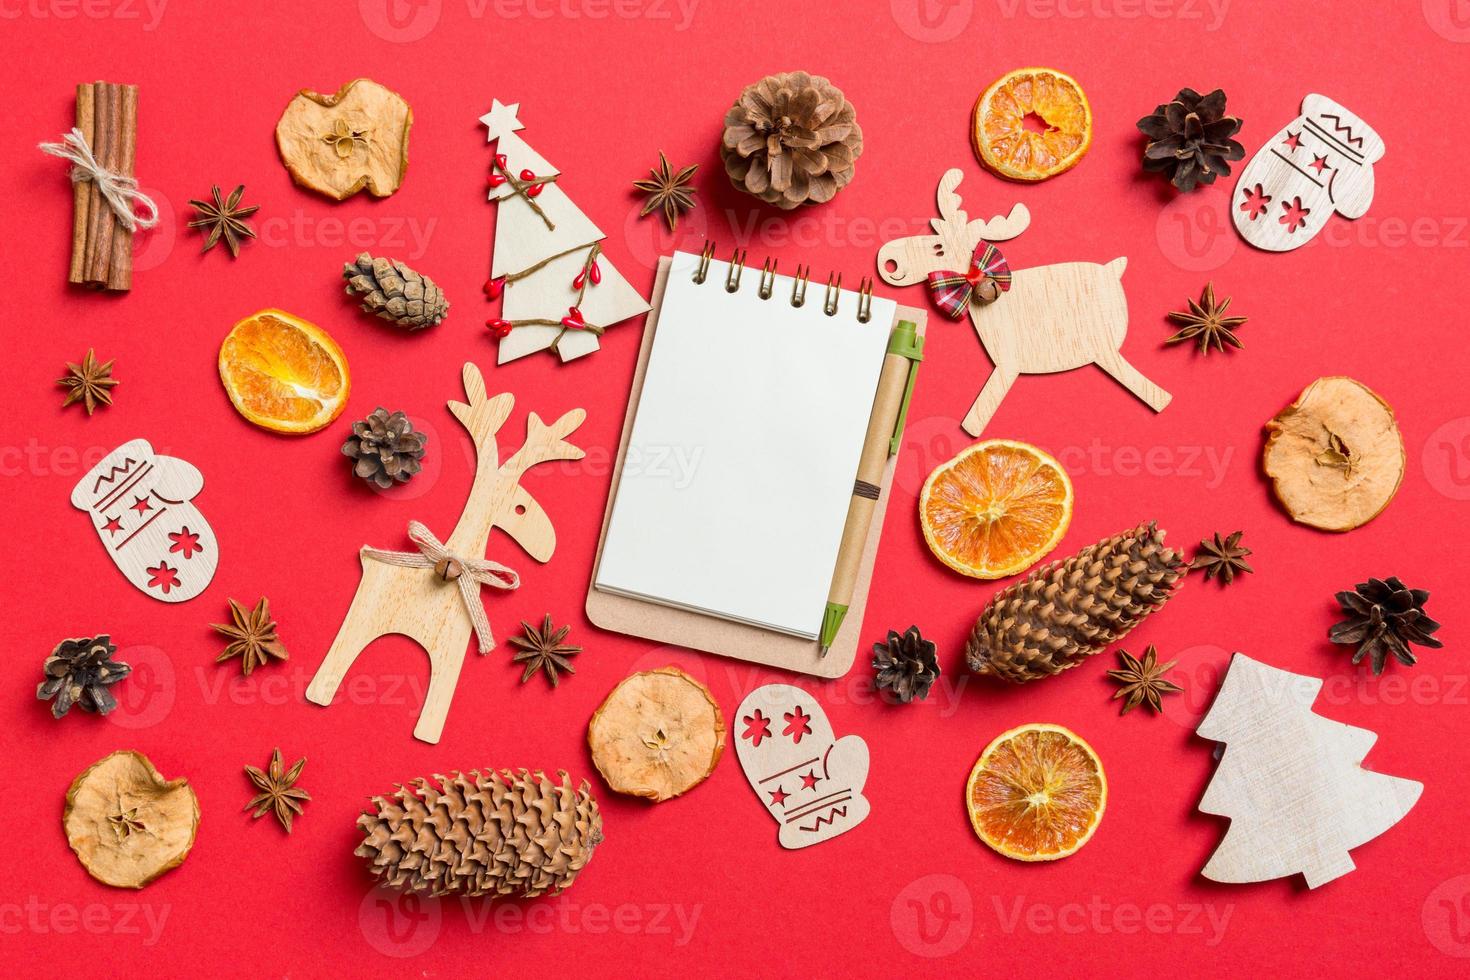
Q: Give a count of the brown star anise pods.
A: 9